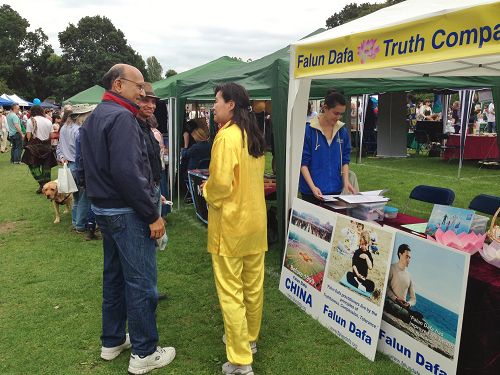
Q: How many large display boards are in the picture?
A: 3